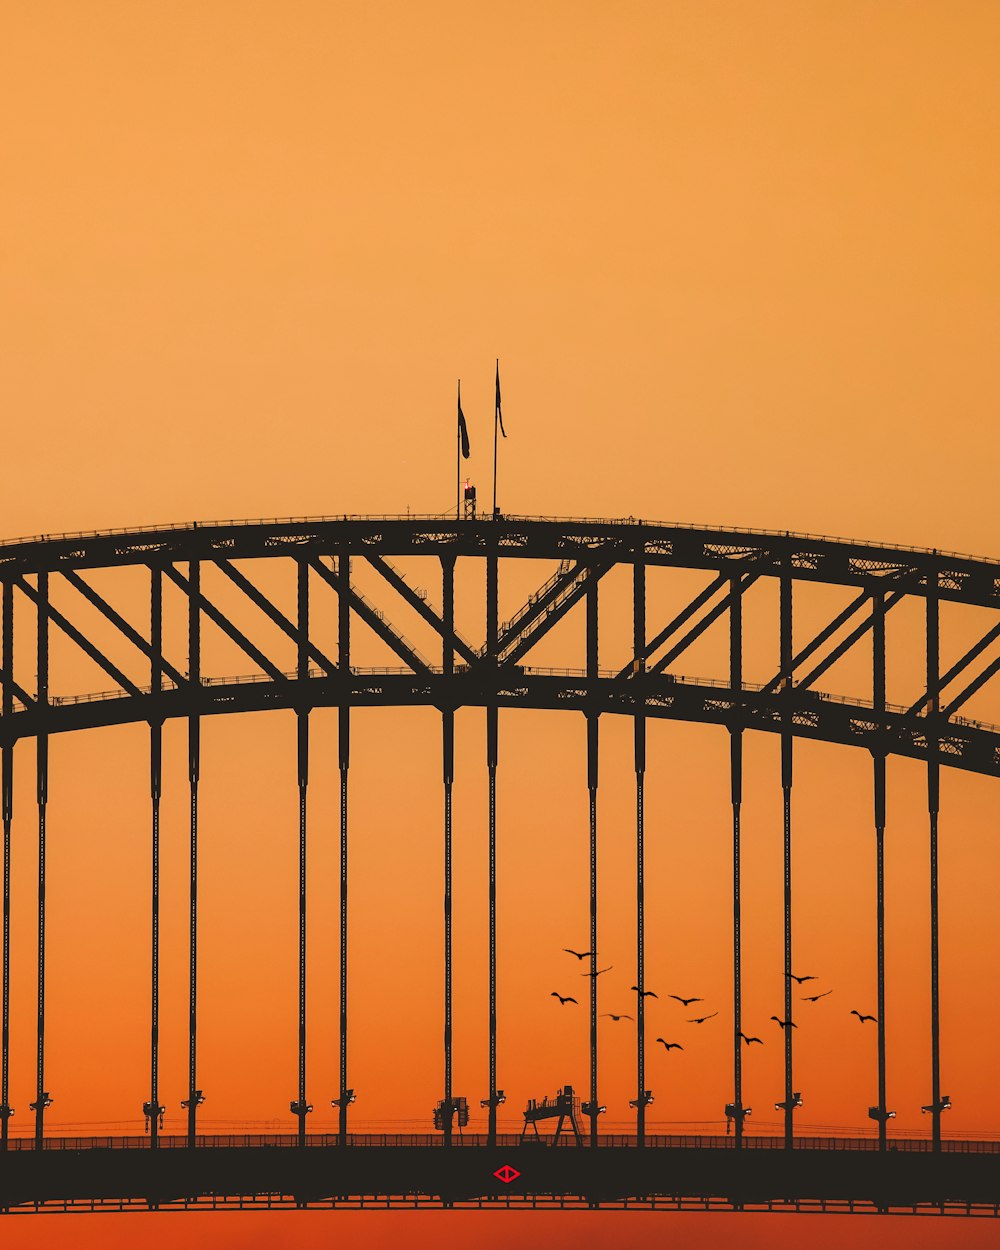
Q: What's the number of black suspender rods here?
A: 14